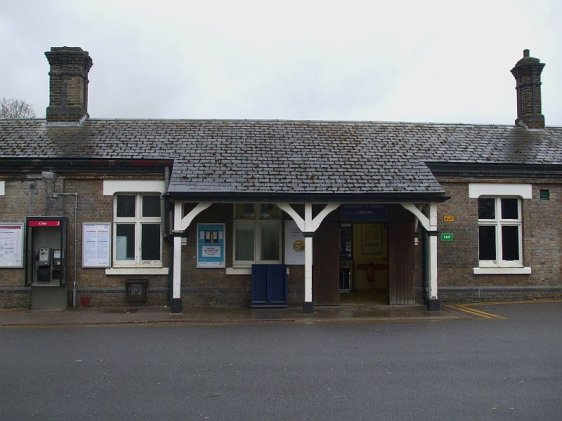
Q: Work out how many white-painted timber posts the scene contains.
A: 3